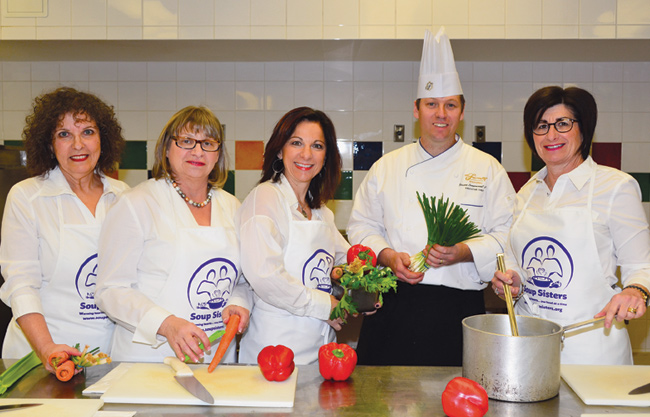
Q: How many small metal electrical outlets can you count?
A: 2